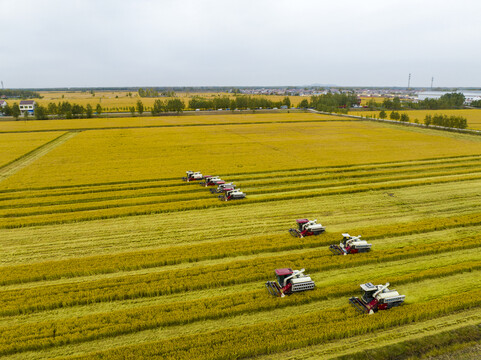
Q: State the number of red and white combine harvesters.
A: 8